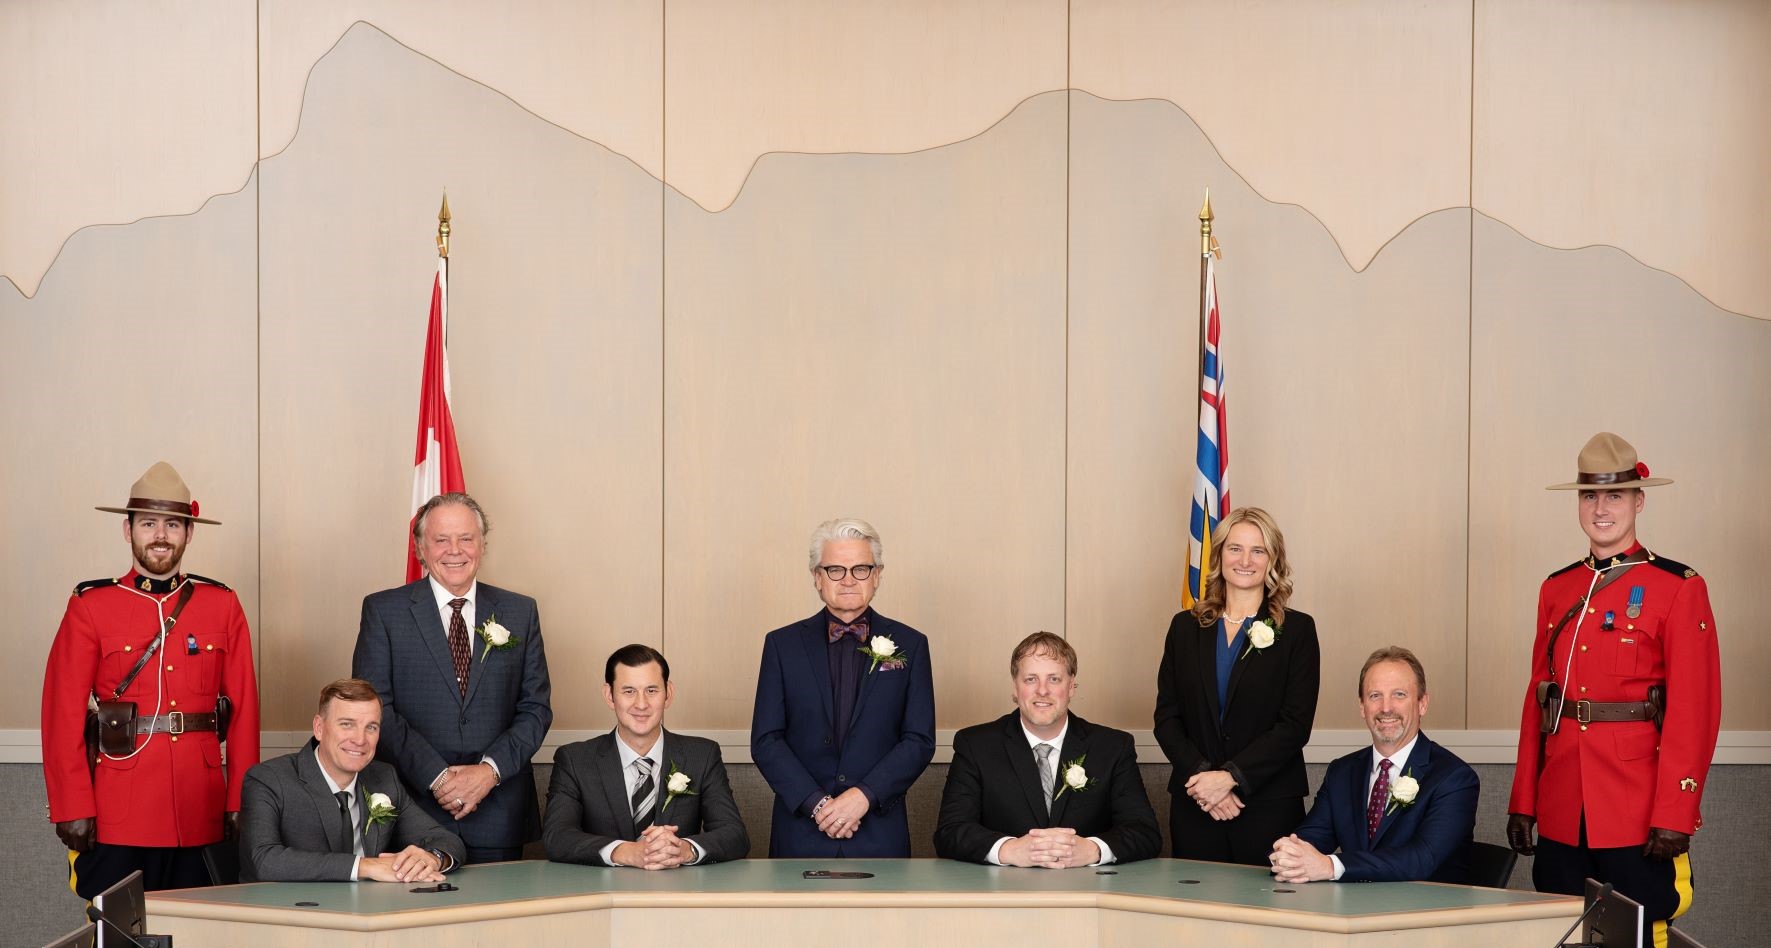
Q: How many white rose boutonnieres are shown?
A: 7